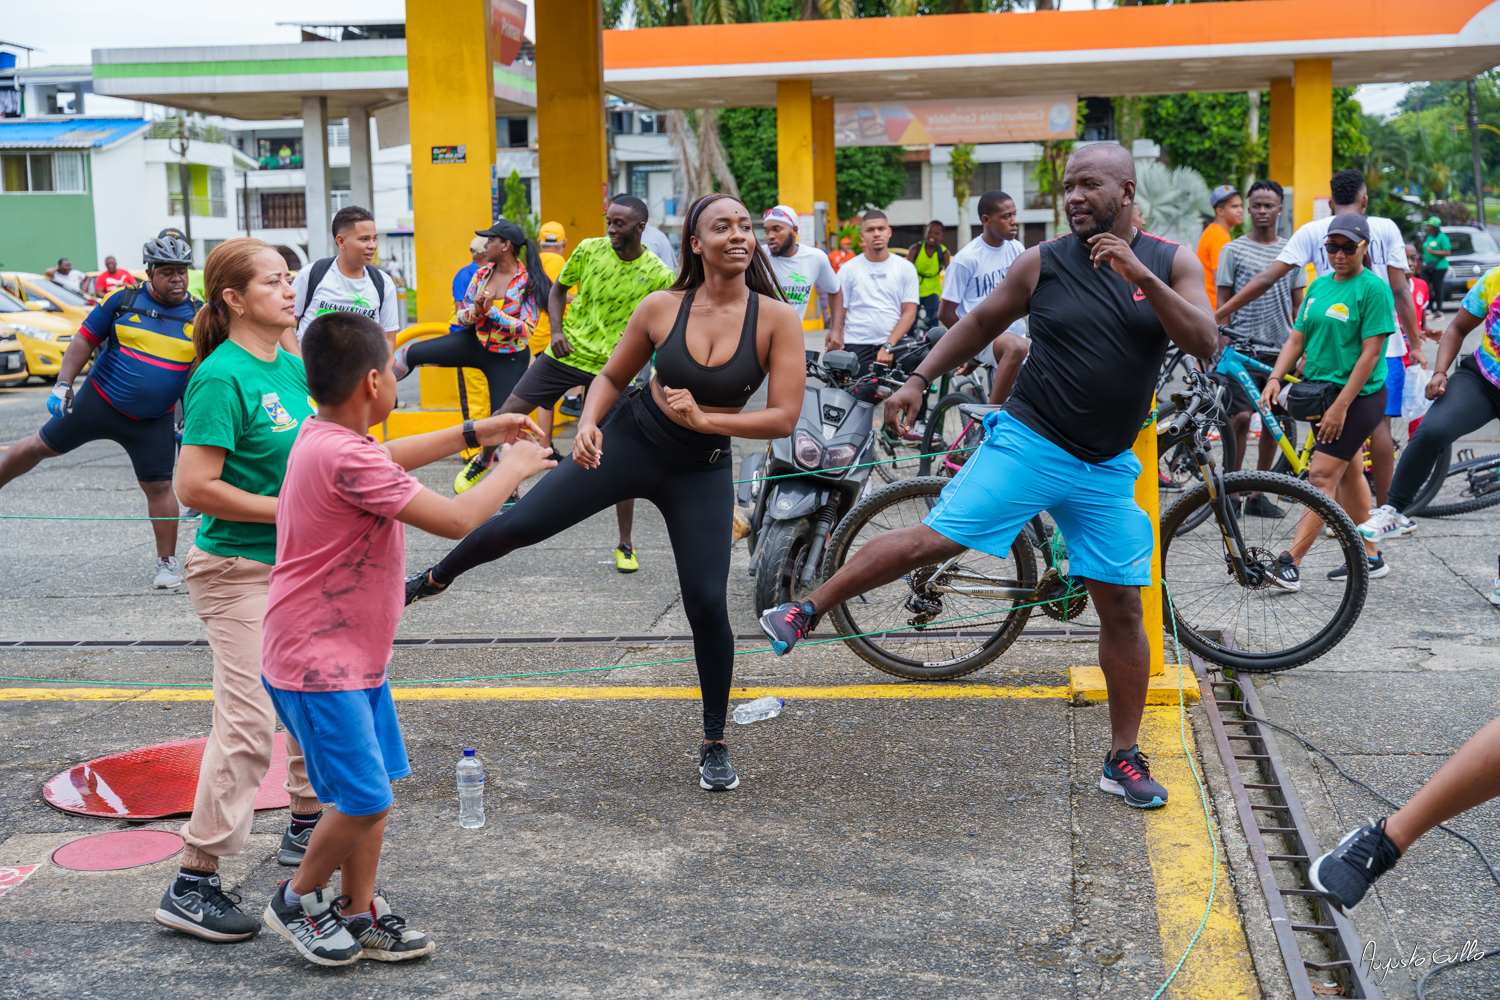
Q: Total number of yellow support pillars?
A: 6